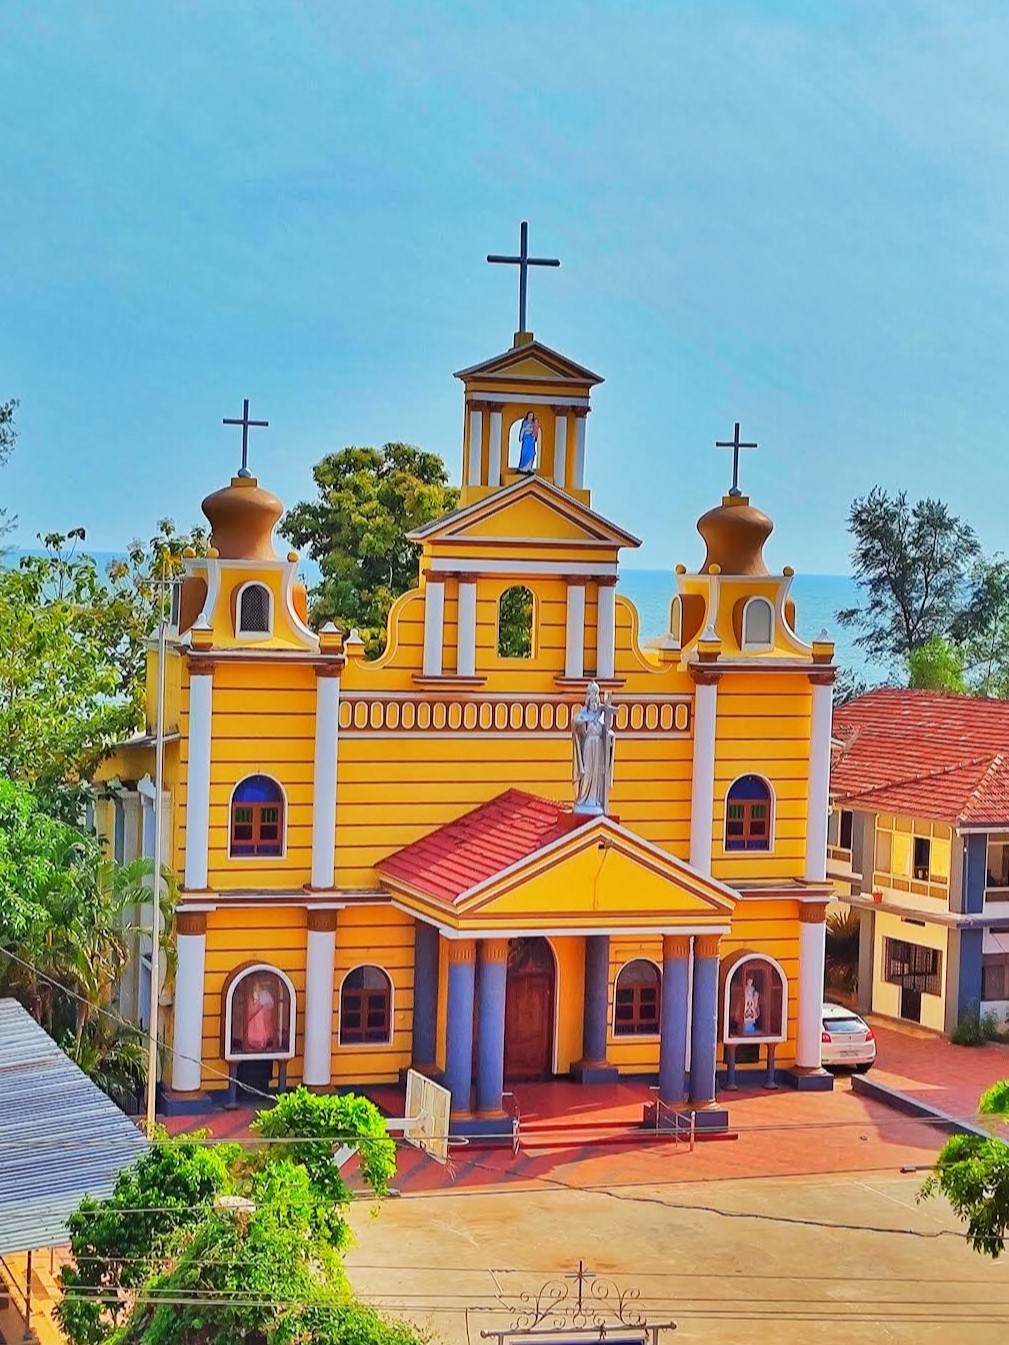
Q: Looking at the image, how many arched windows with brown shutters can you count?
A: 4